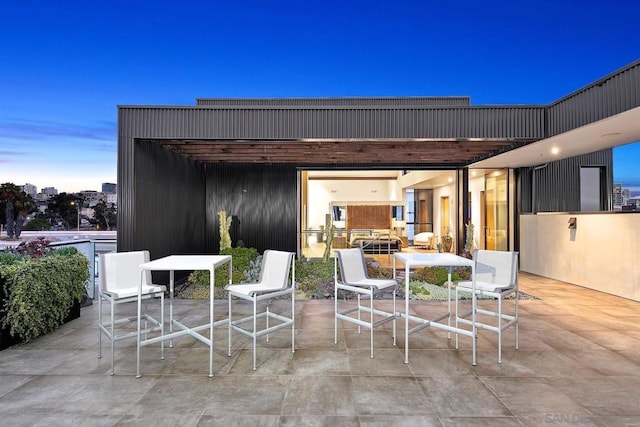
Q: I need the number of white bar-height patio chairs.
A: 4